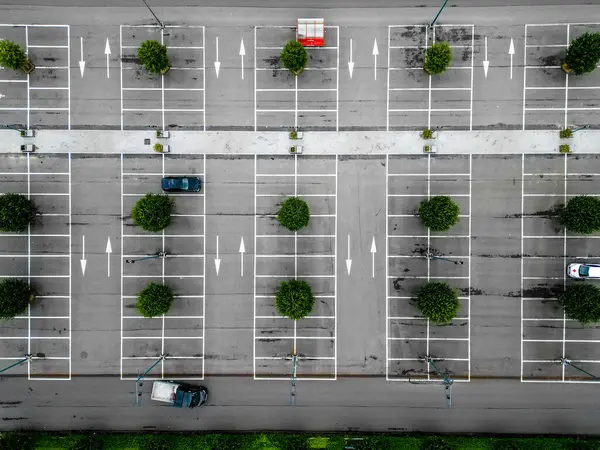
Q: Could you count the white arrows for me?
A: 14